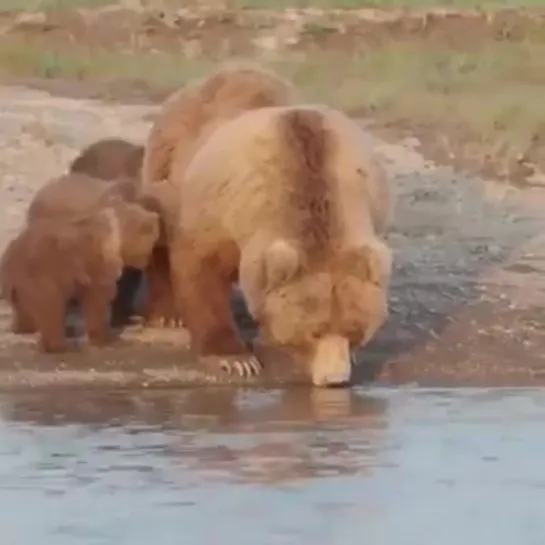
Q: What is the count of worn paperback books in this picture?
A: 0